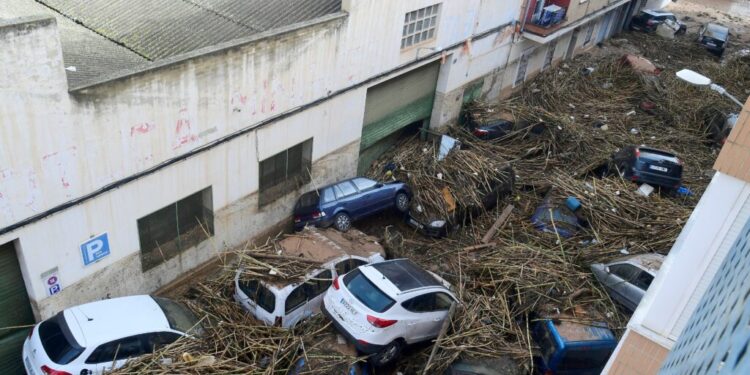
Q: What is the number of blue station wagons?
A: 1